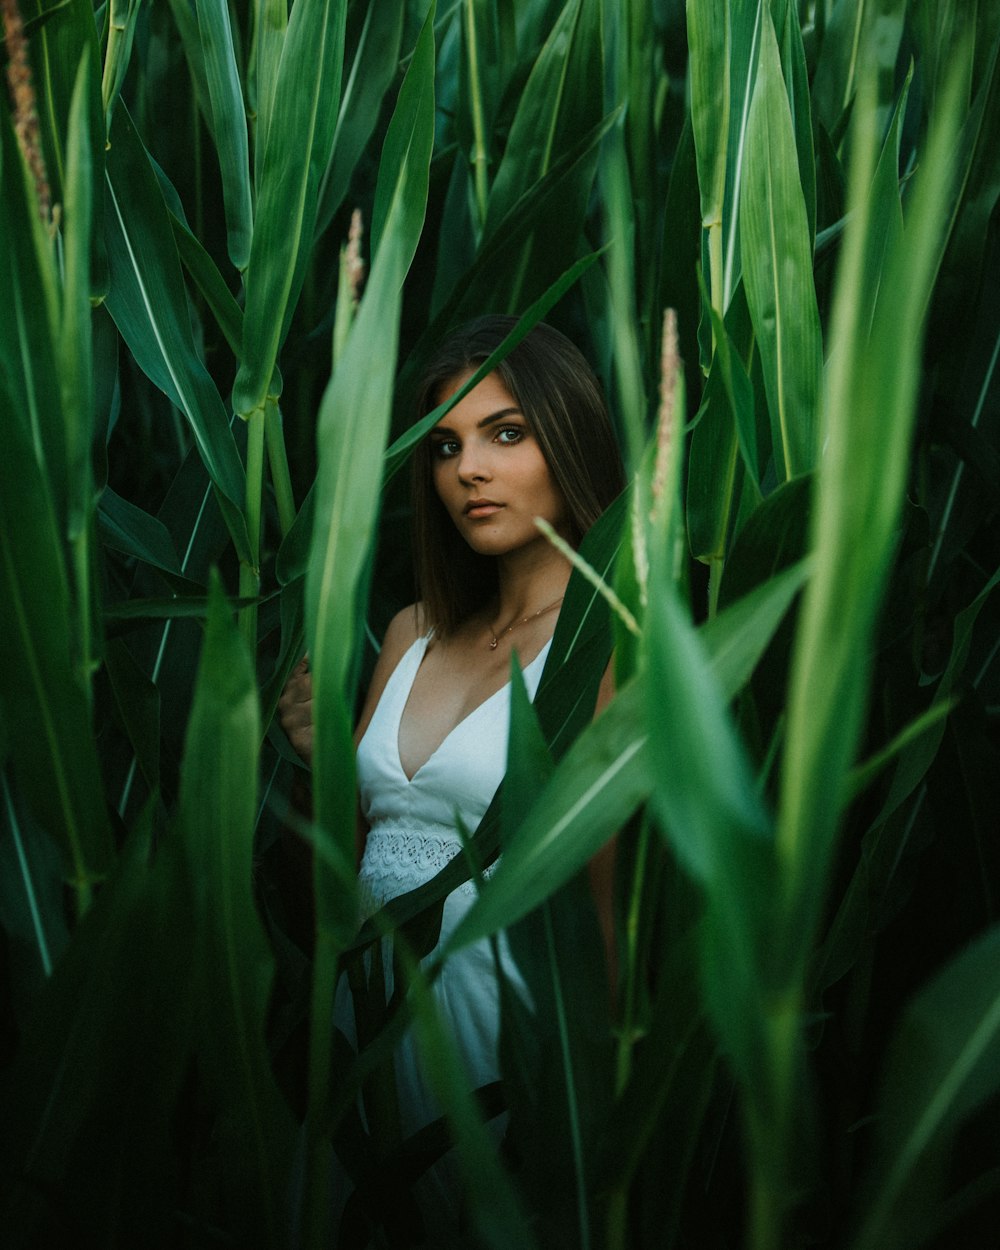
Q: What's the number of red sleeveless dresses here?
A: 0